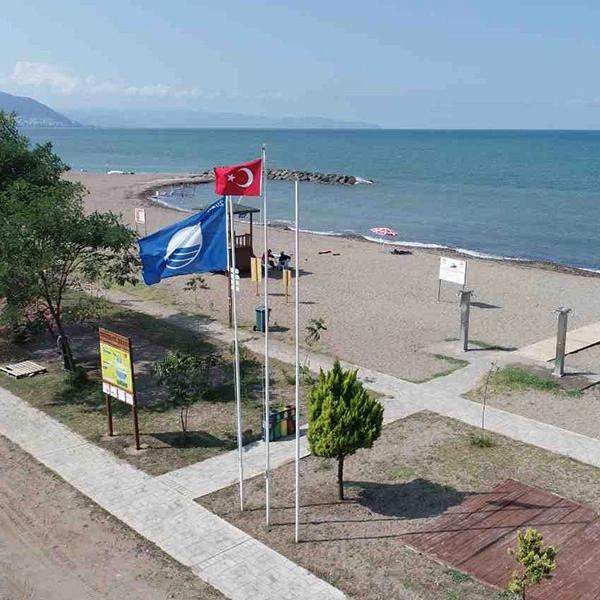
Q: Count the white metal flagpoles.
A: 3